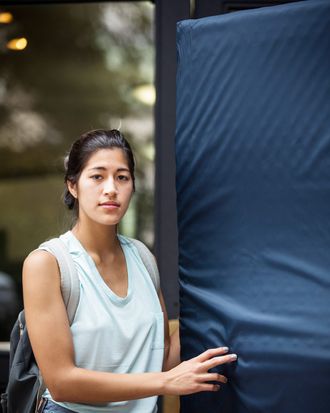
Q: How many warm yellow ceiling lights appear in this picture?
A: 2